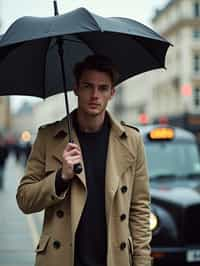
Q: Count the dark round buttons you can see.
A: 5